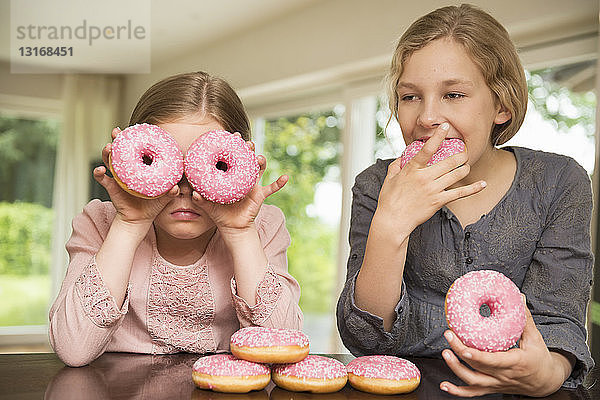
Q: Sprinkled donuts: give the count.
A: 8